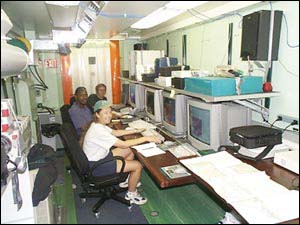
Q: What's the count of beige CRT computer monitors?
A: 4